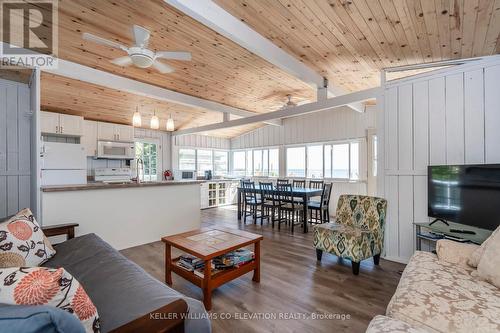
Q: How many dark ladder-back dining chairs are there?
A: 8